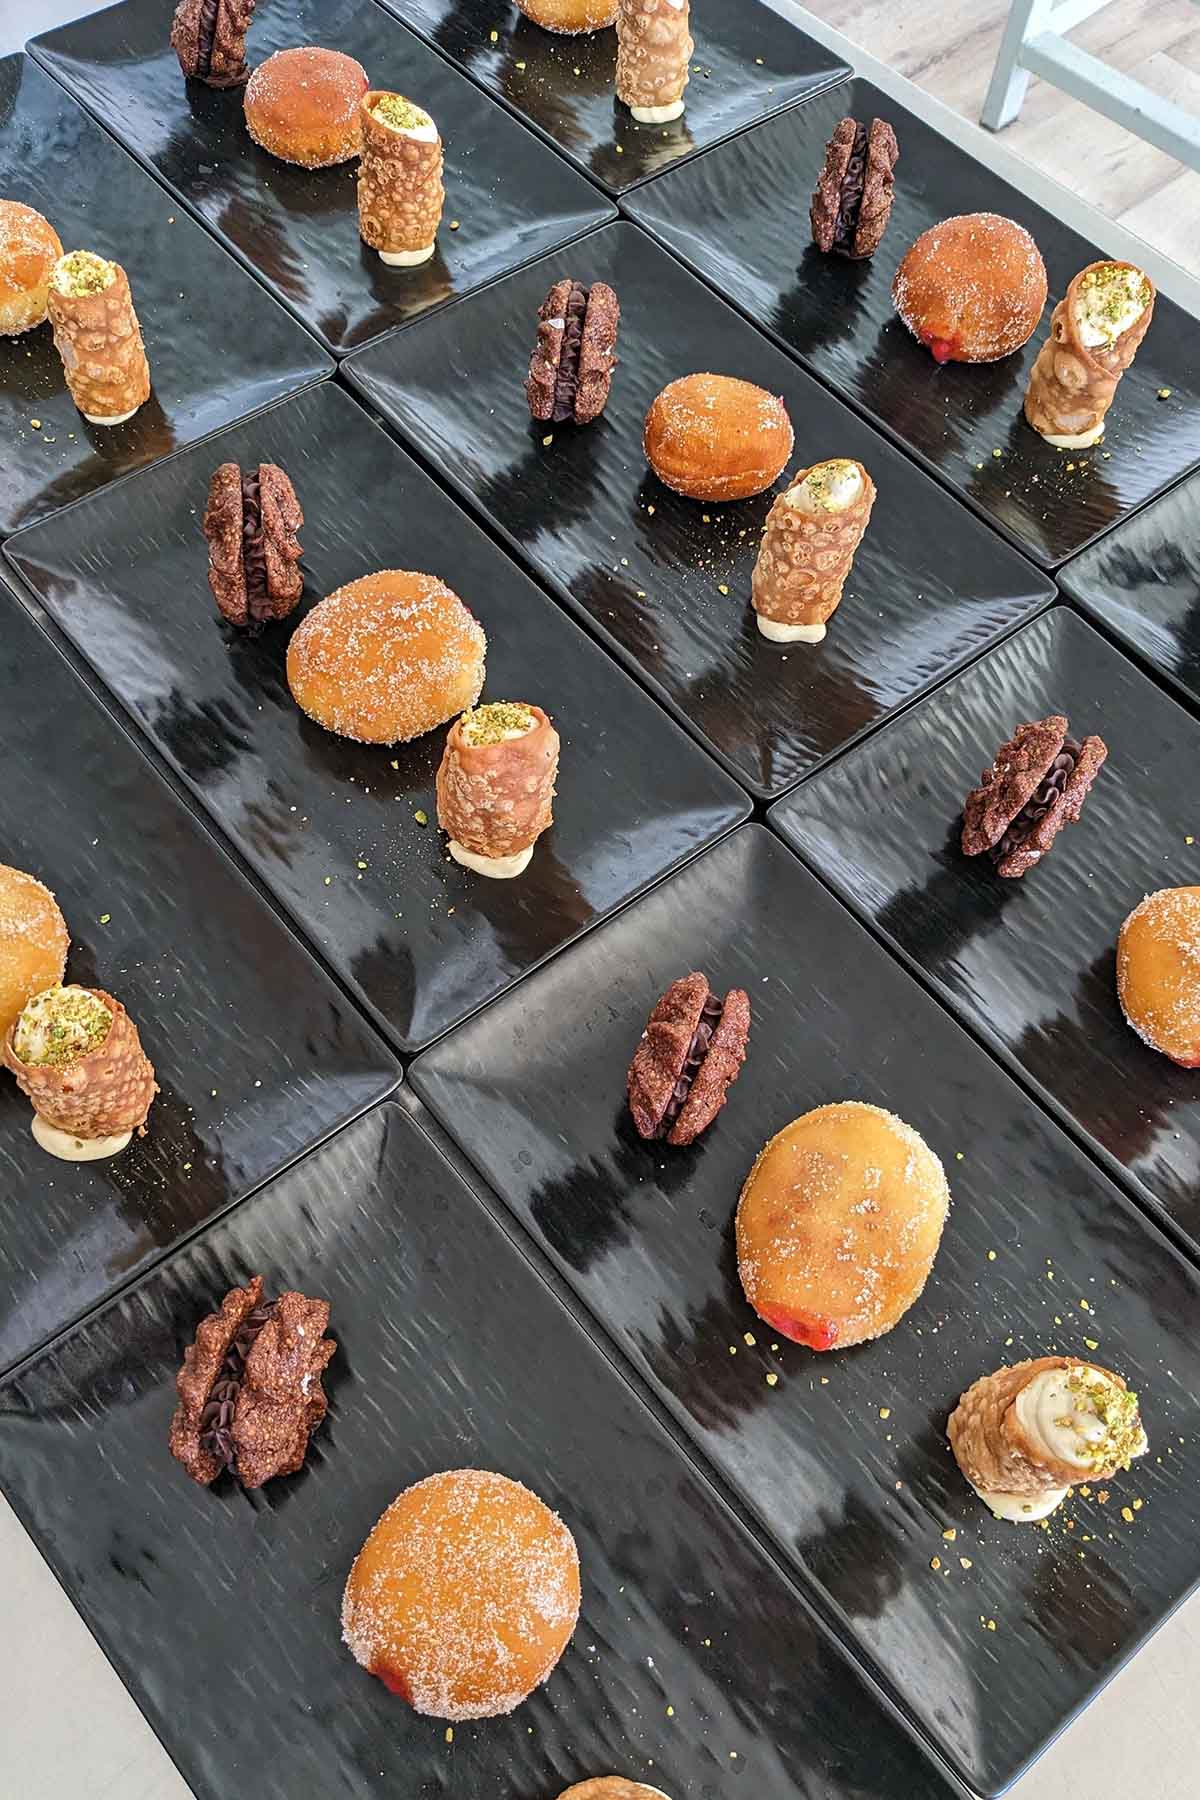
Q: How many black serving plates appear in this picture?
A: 11